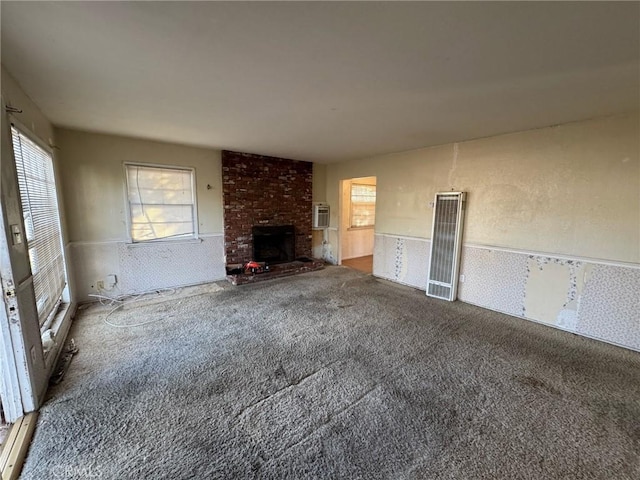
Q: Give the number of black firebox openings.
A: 1